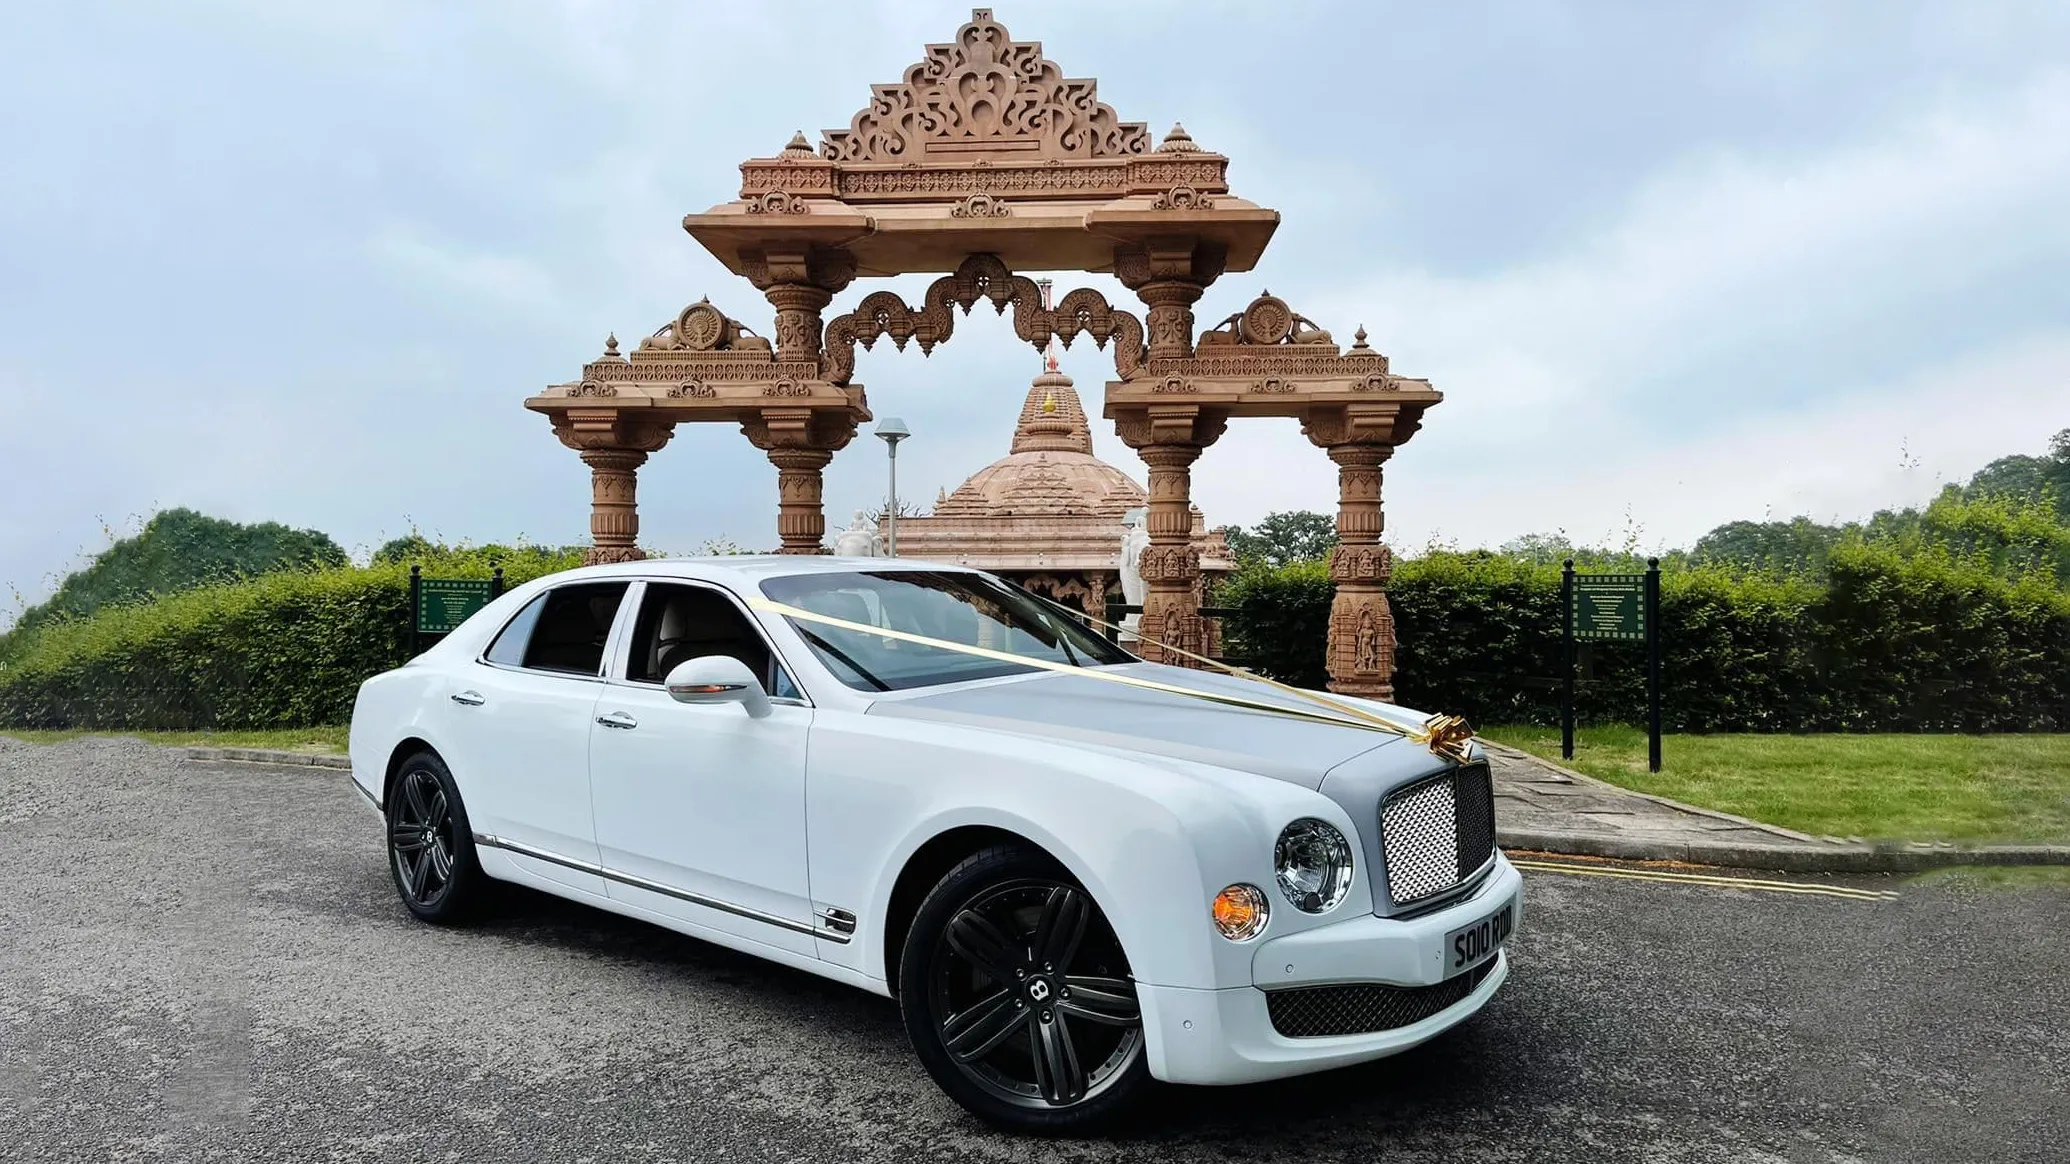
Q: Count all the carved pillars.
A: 4